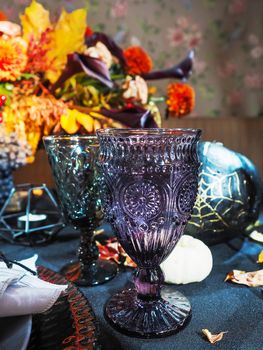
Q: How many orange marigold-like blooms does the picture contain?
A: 3